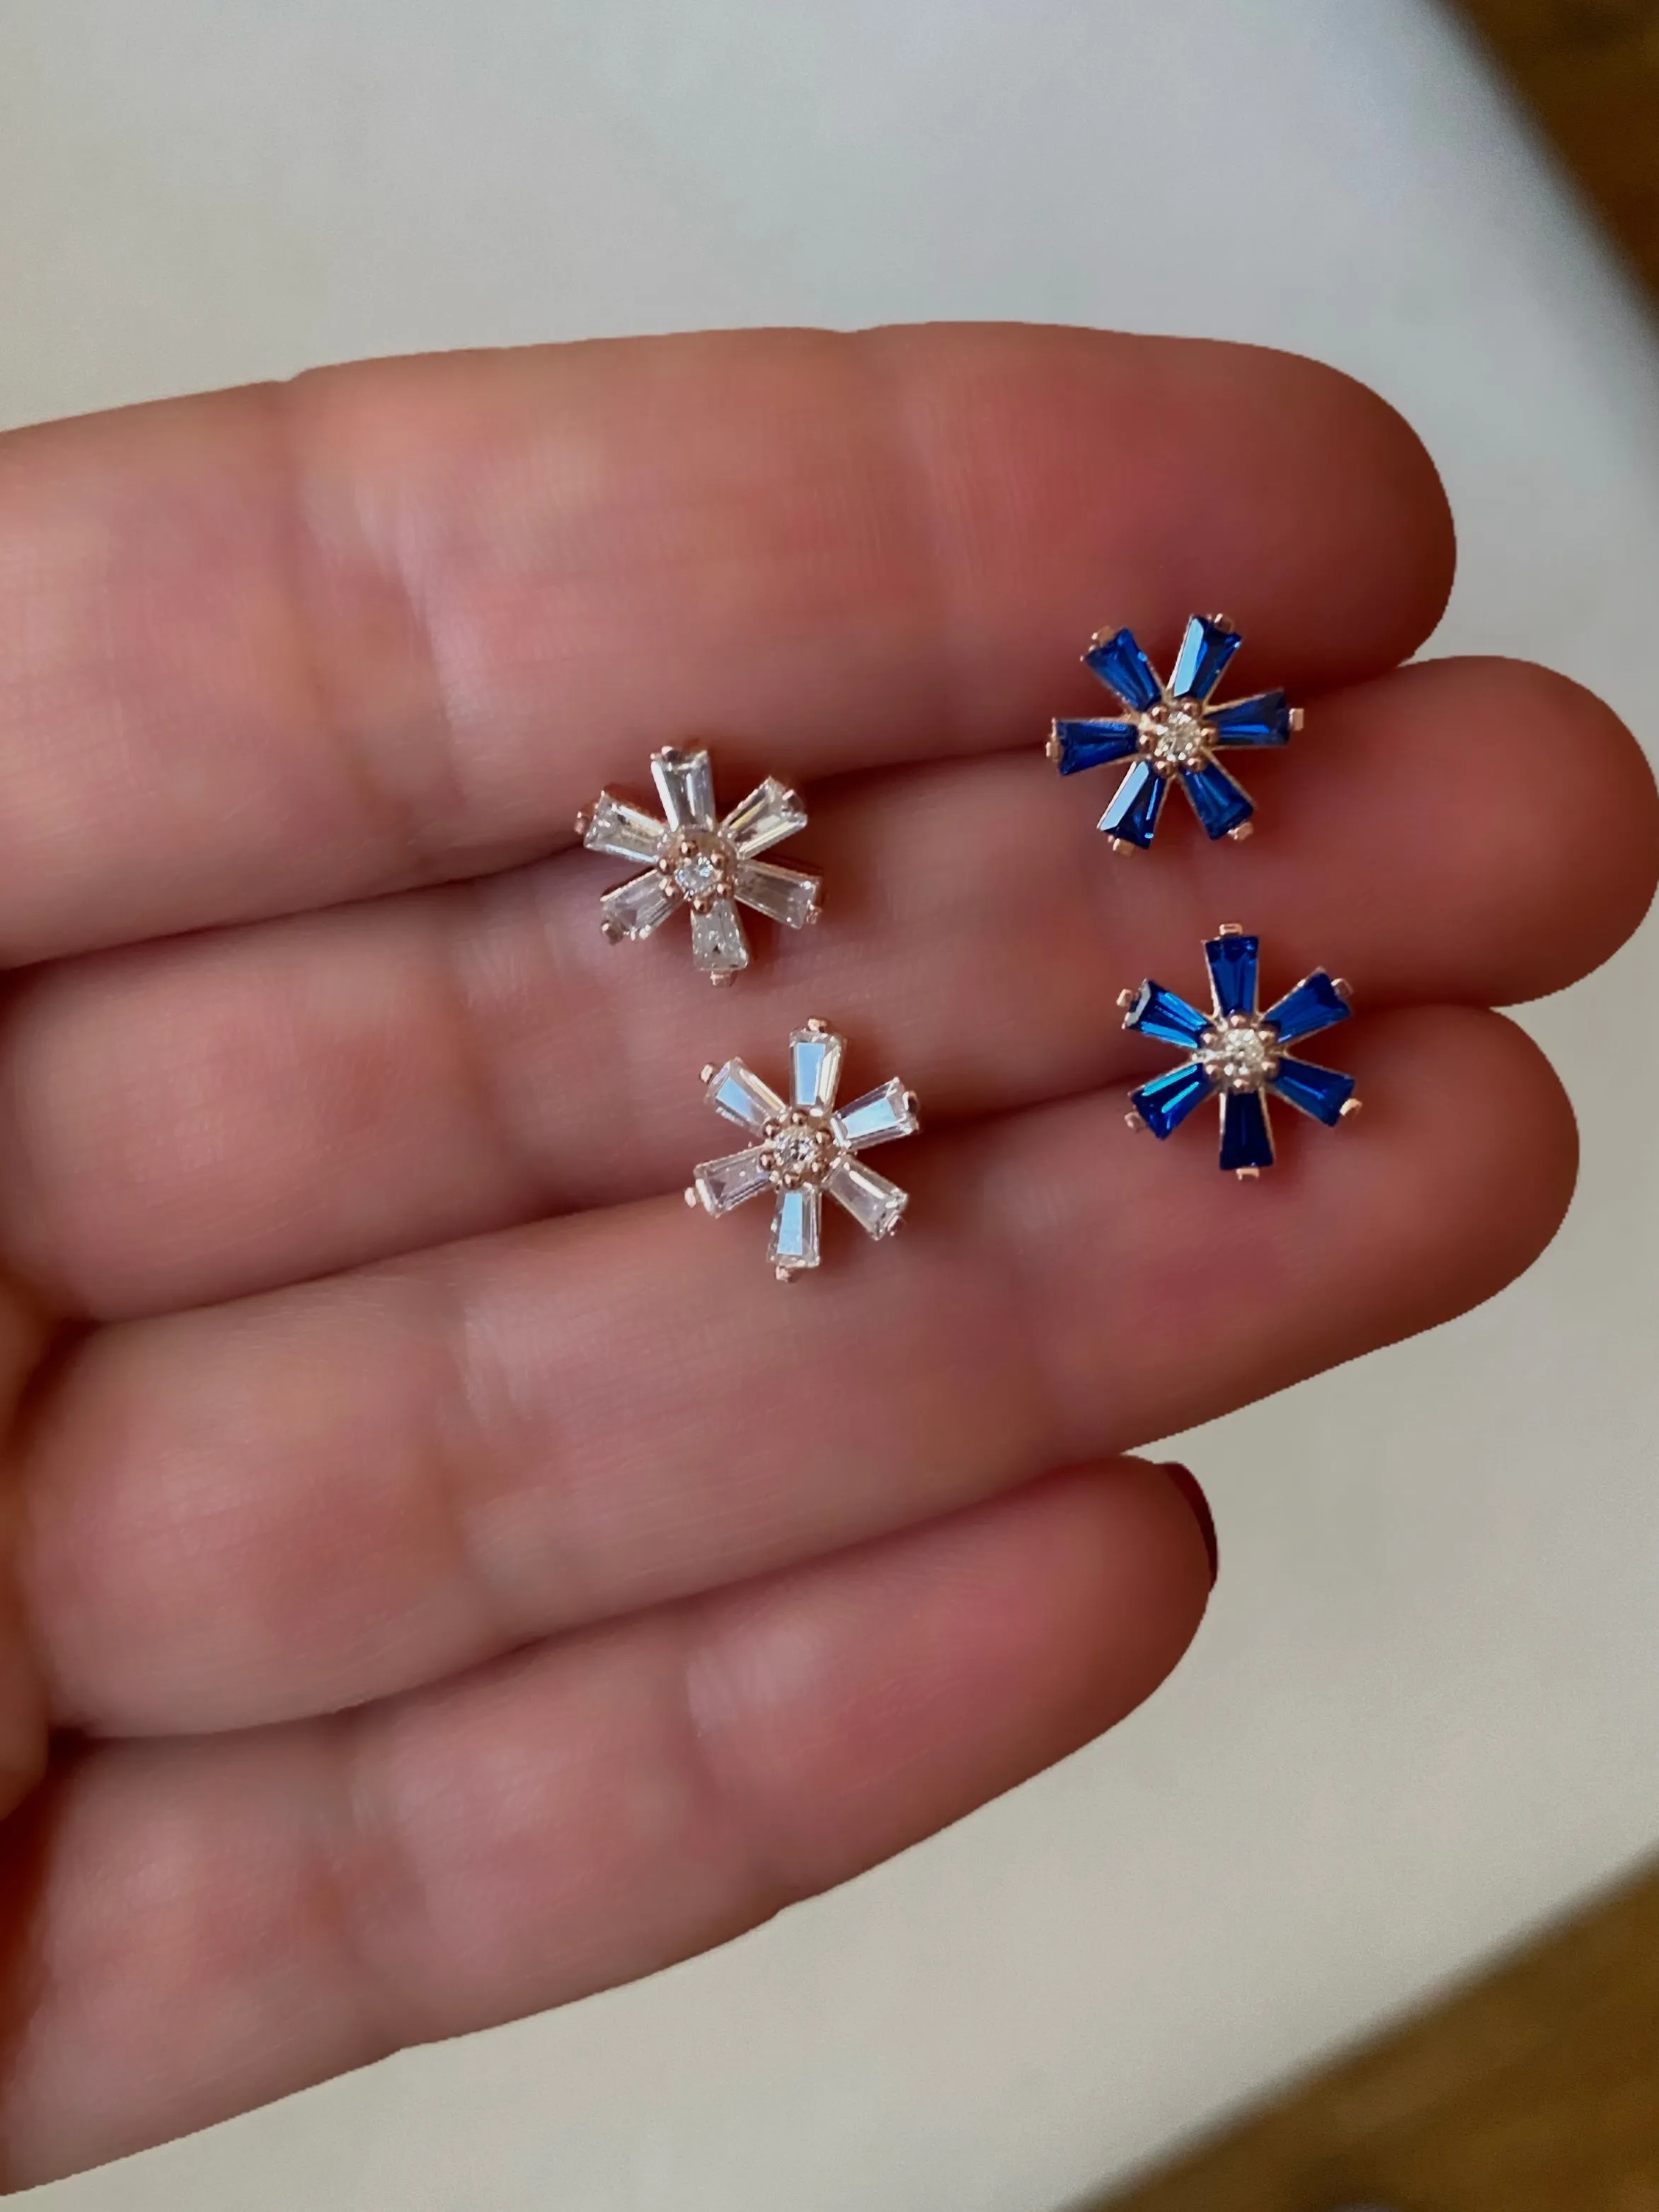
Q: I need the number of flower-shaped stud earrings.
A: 4